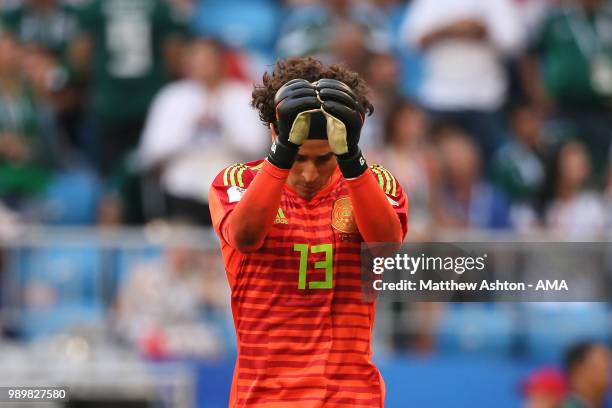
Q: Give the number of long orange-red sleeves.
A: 2